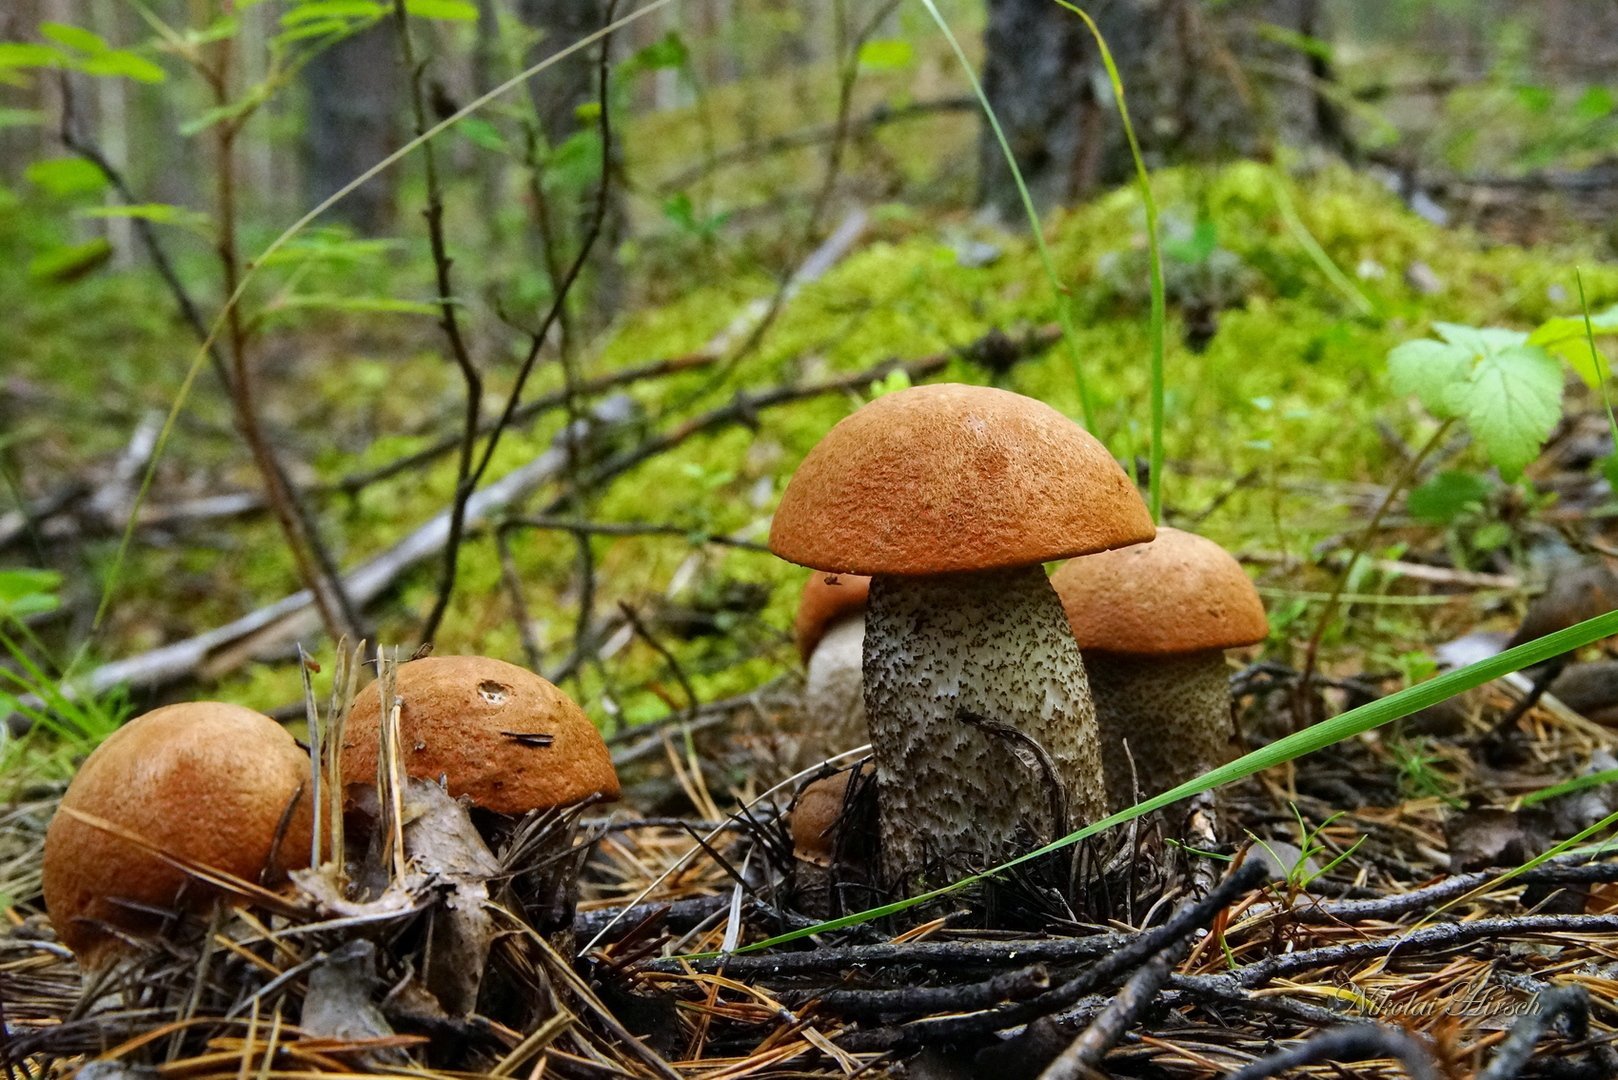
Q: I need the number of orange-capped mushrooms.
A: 6